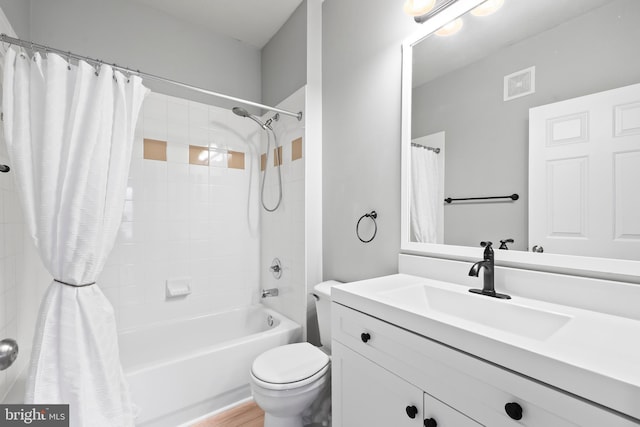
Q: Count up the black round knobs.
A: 4